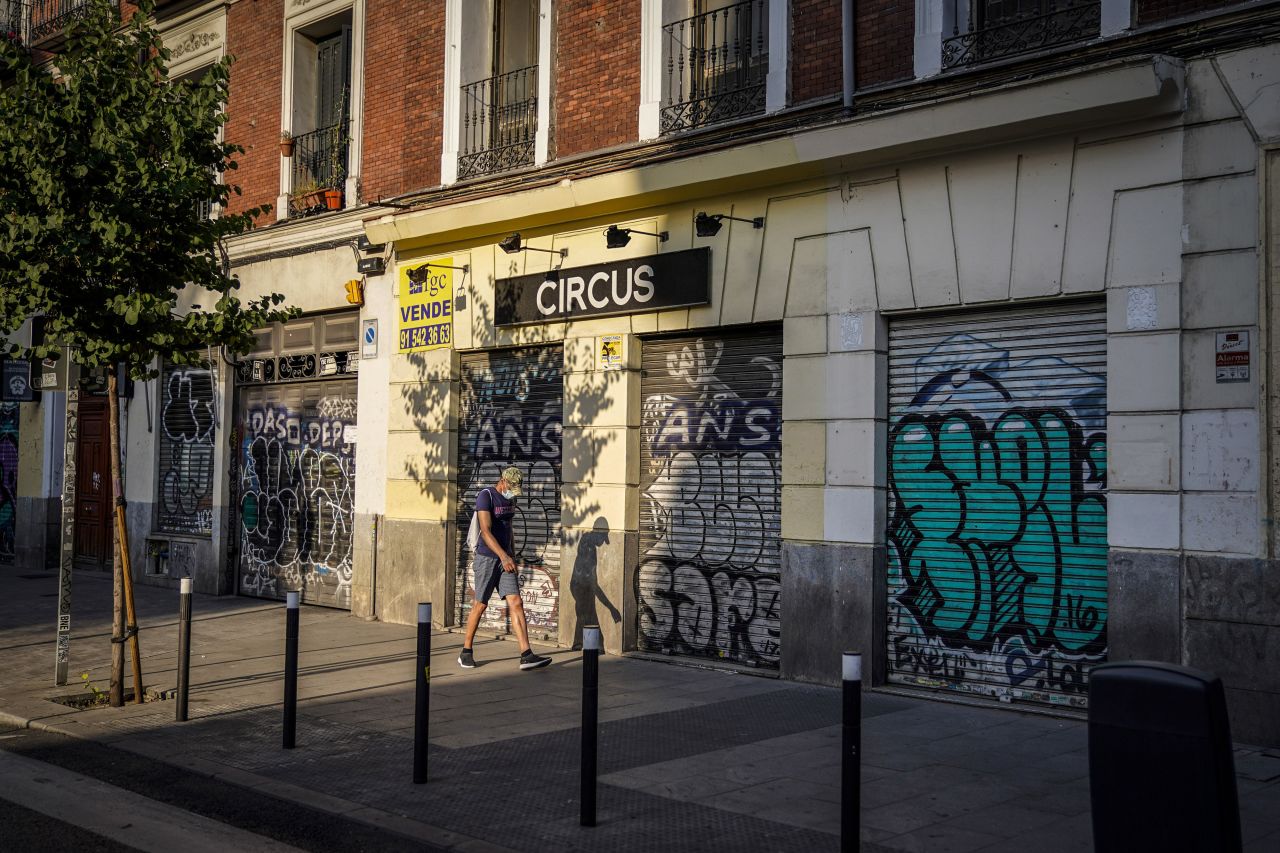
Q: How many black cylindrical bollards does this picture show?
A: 5